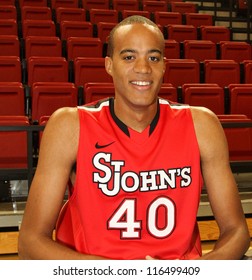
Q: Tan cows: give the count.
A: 0